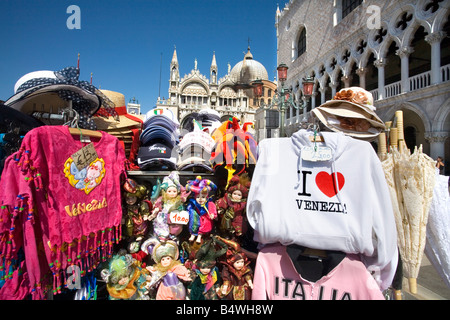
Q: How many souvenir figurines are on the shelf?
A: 8